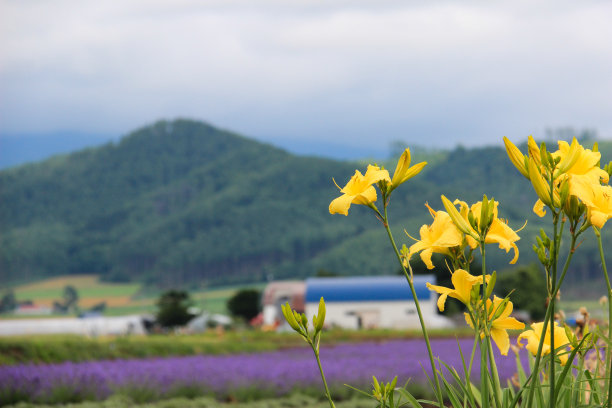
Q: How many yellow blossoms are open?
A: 8